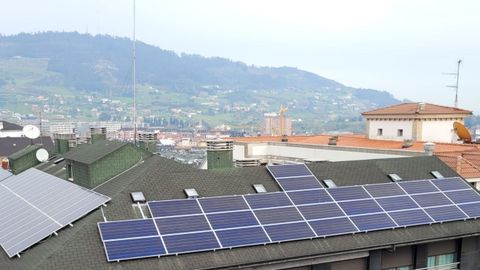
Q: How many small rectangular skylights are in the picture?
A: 6